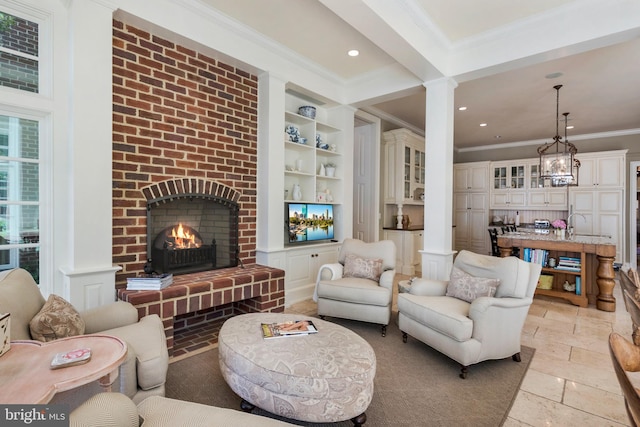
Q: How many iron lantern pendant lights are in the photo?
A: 2